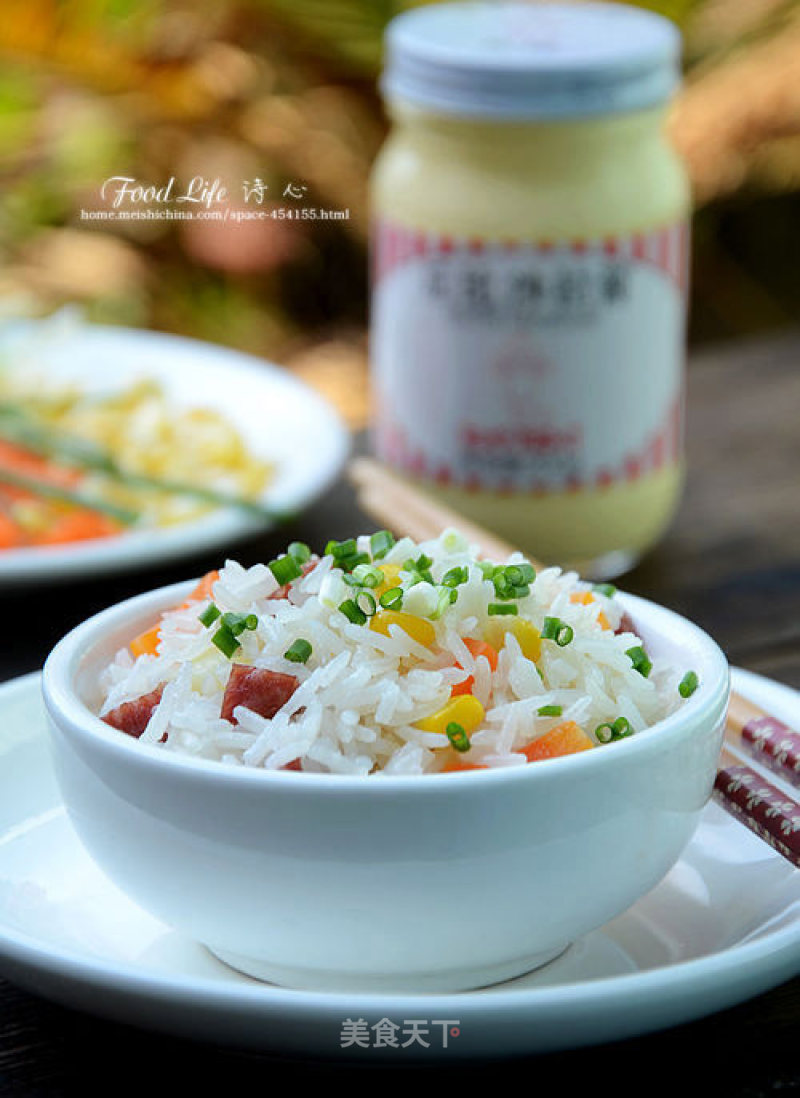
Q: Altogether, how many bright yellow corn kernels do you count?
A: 4